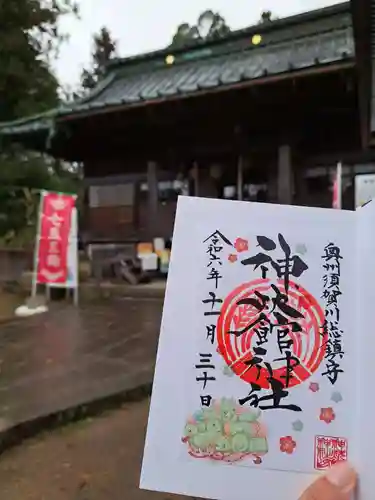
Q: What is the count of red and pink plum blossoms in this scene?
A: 5